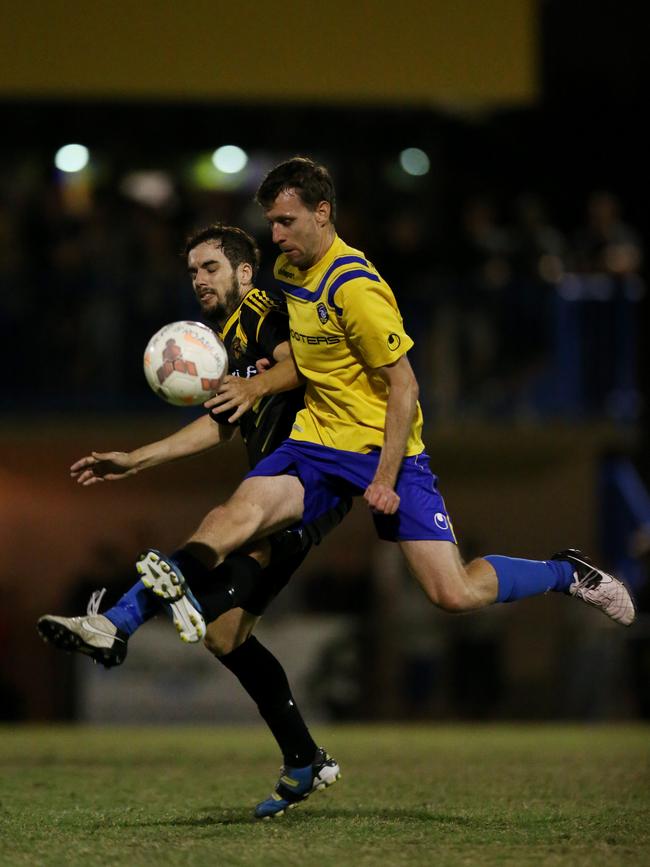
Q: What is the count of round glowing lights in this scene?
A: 3